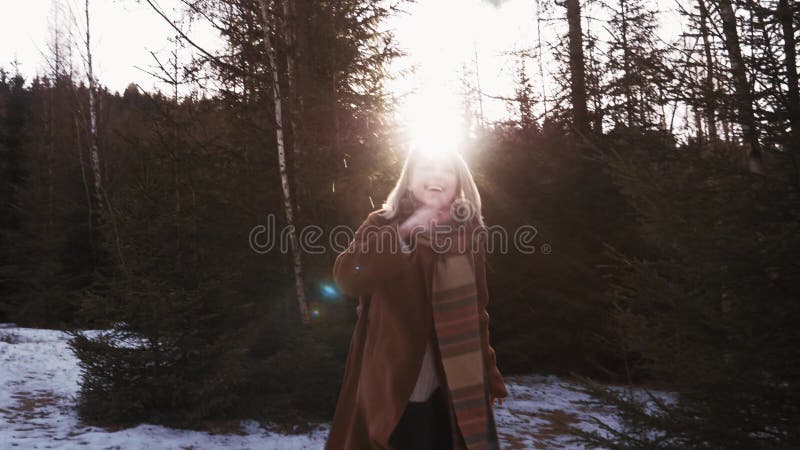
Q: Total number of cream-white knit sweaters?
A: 1